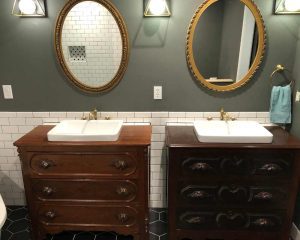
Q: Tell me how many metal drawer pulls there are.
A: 12